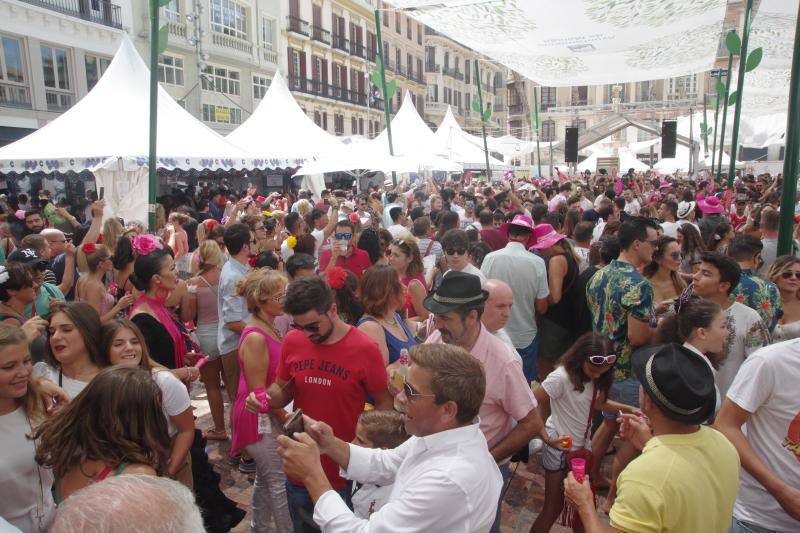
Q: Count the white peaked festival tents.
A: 4